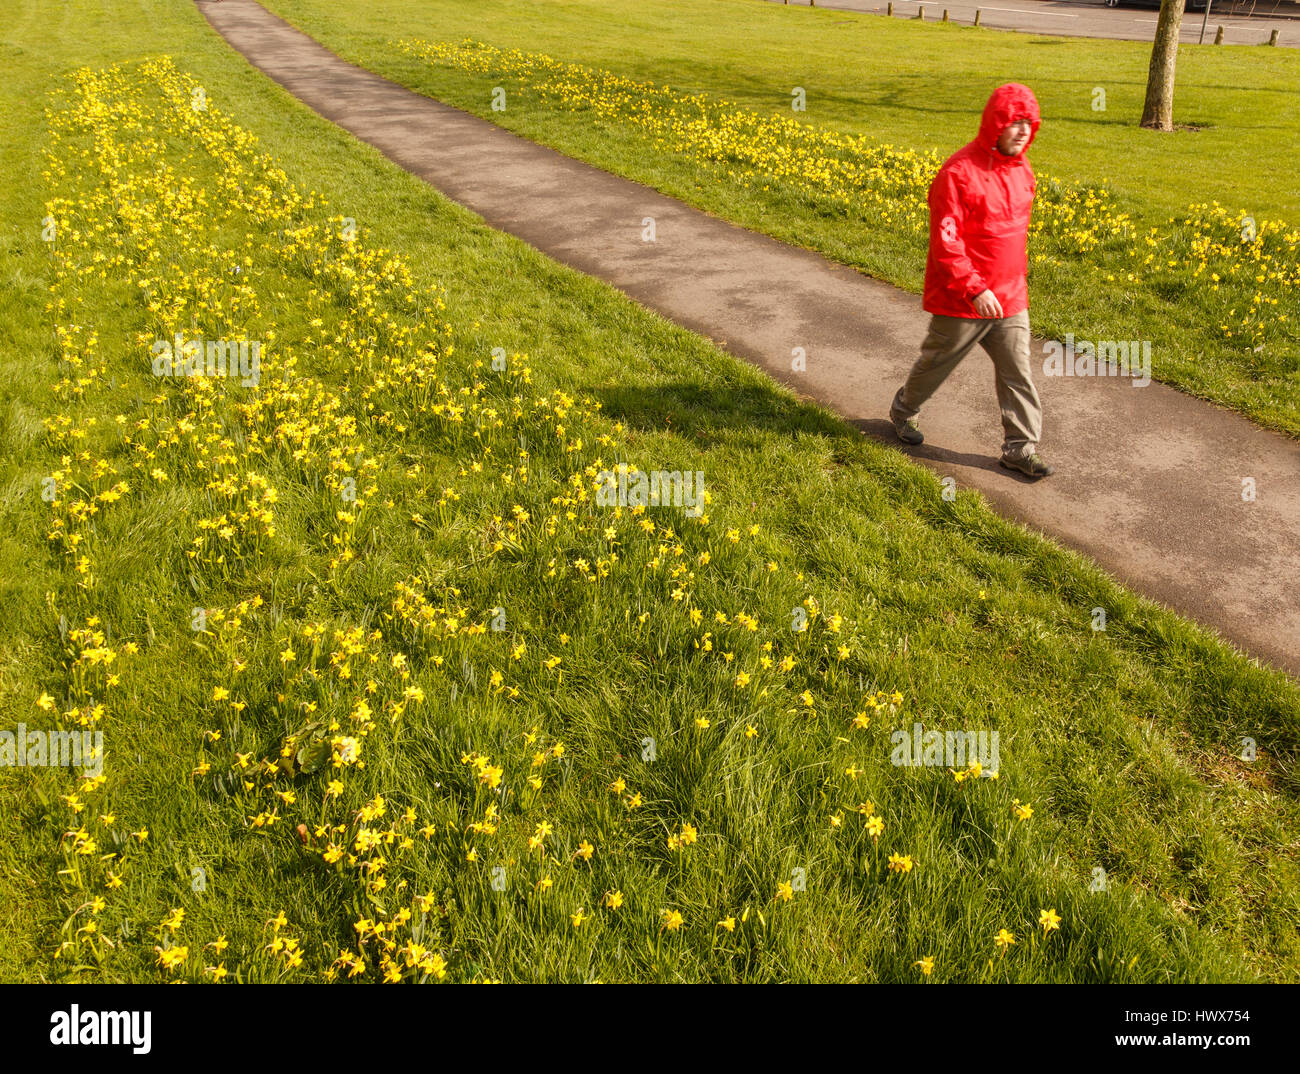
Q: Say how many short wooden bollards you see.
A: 8